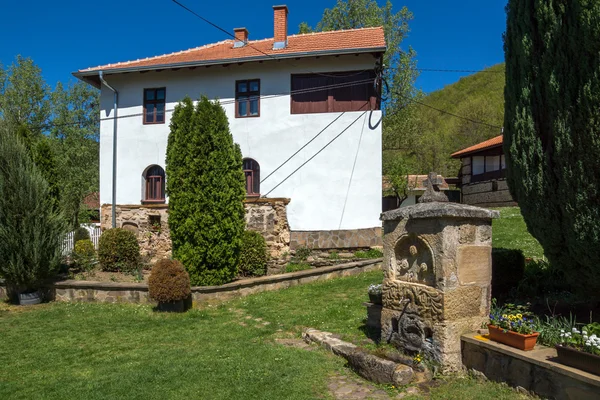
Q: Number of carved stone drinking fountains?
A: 1